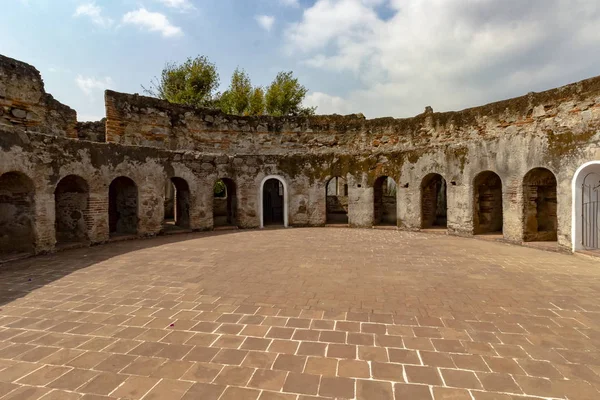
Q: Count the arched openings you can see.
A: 12